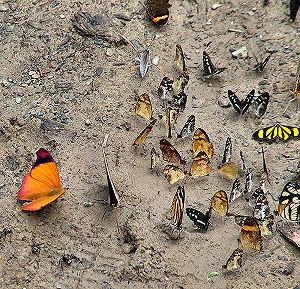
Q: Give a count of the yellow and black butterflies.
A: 1